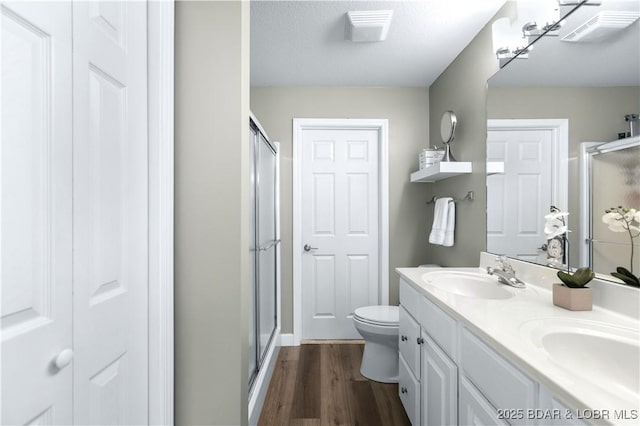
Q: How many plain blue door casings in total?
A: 0